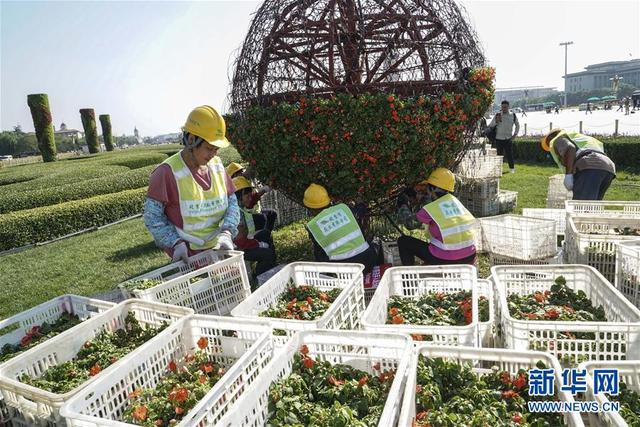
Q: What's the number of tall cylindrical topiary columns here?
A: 3